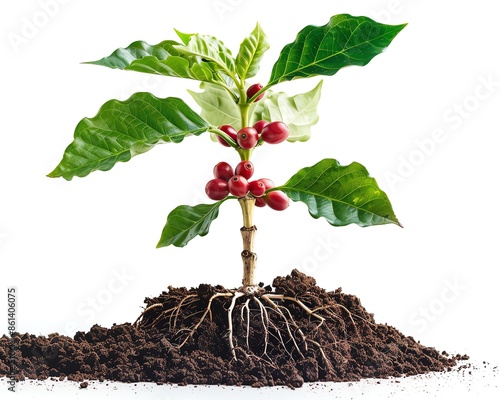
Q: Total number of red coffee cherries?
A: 13